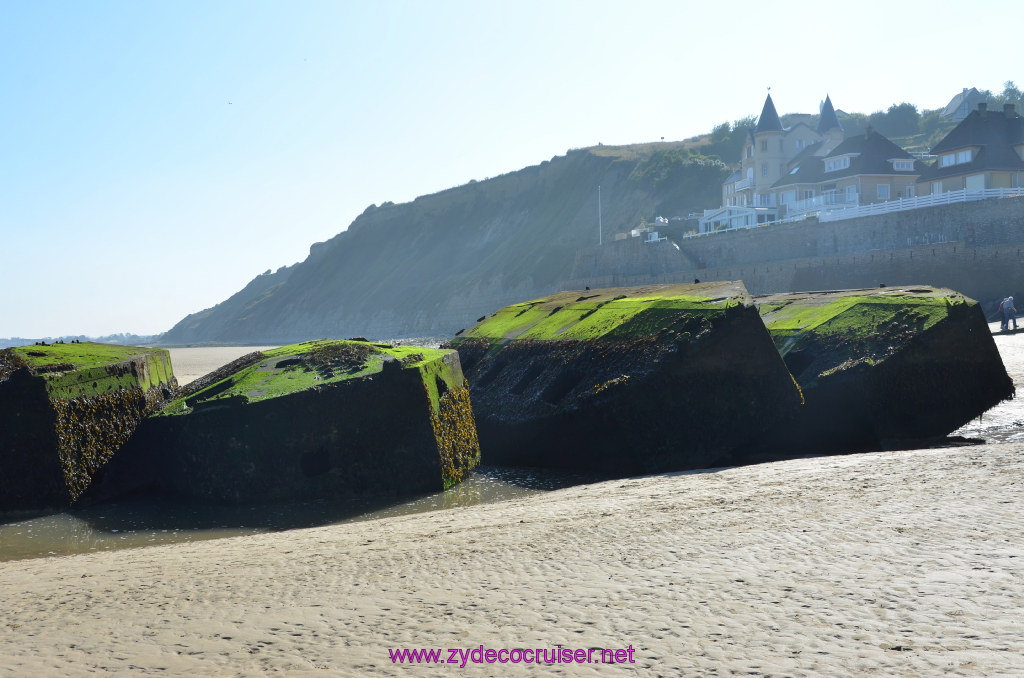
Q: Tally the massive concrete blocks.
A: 4